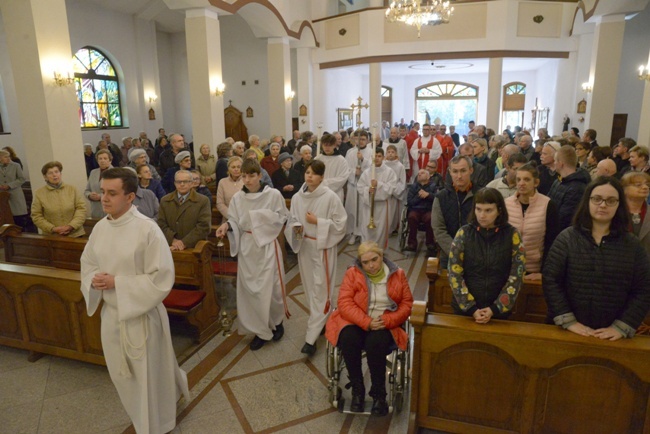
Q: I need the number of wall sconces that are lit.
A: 6